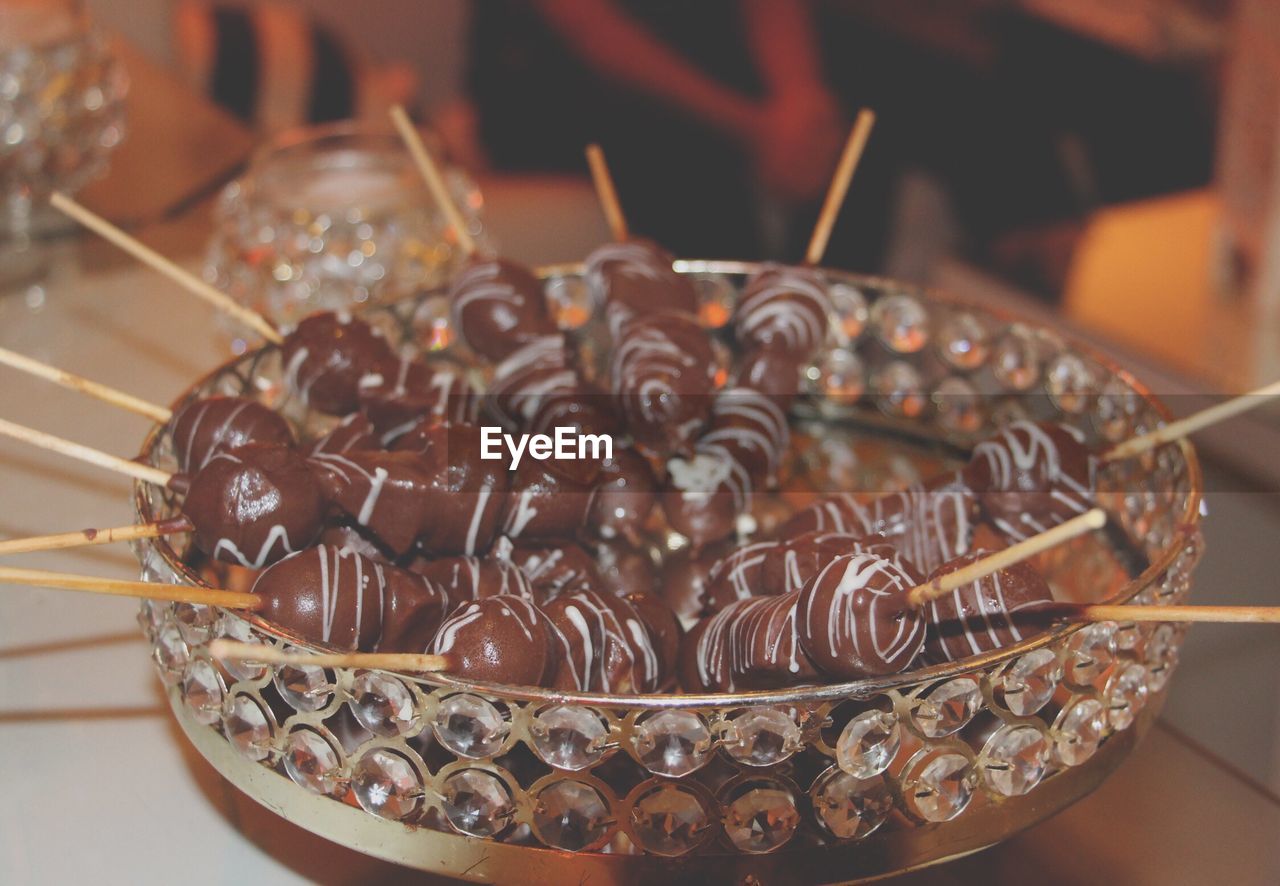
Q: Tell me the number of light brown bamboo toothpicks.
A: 12